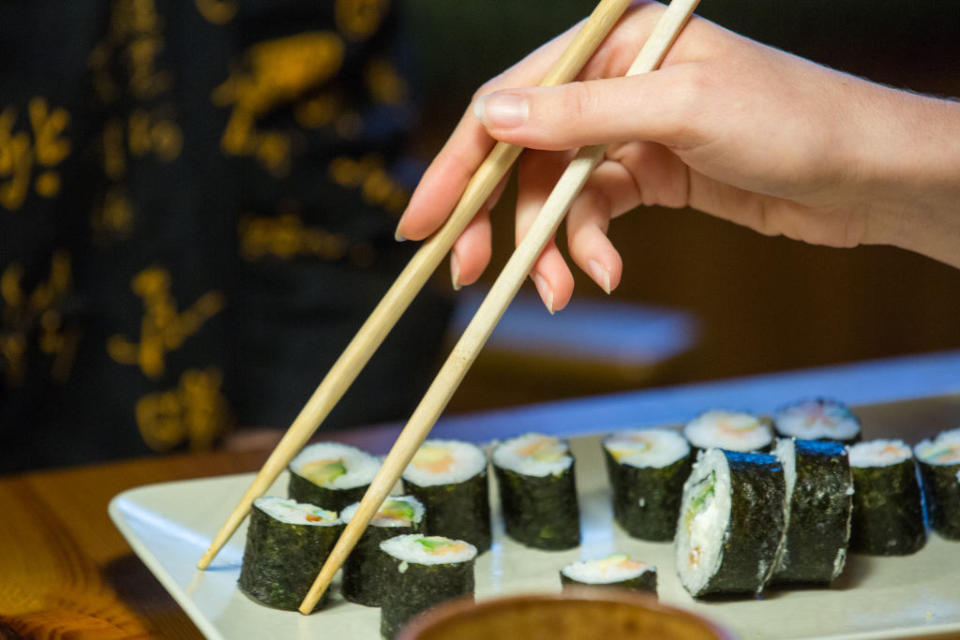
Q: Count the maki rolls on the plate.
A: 14